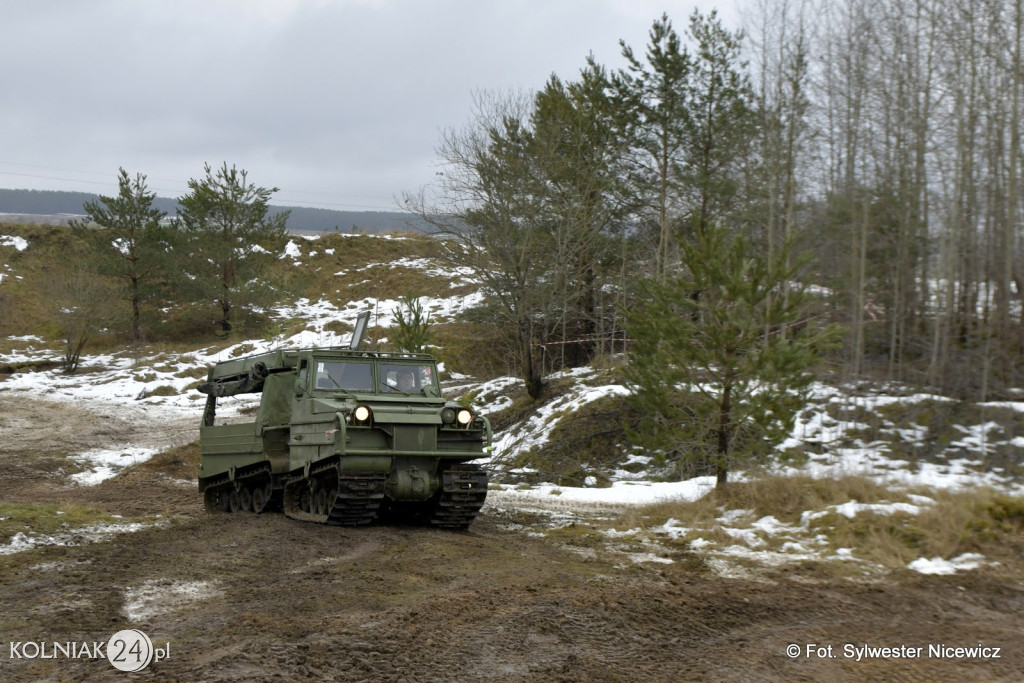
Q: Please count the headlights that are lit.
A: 2